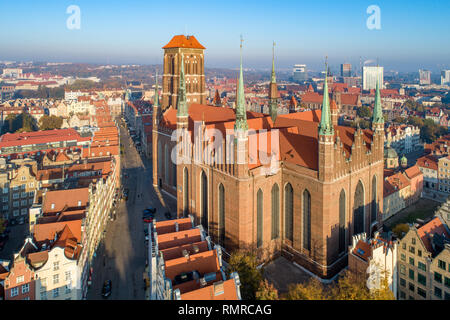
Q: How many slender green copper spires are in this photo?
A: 6